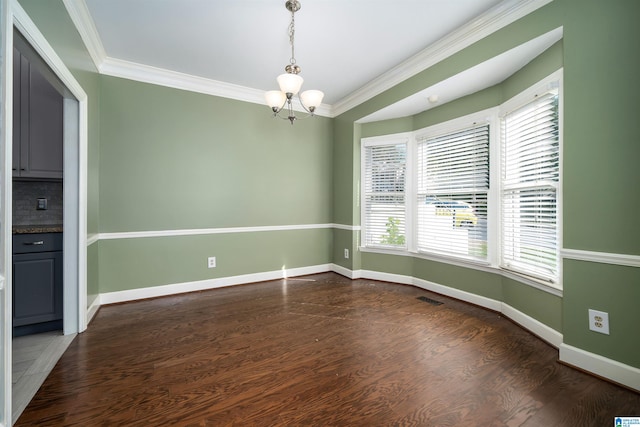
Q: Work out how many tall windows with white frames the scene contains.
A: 3